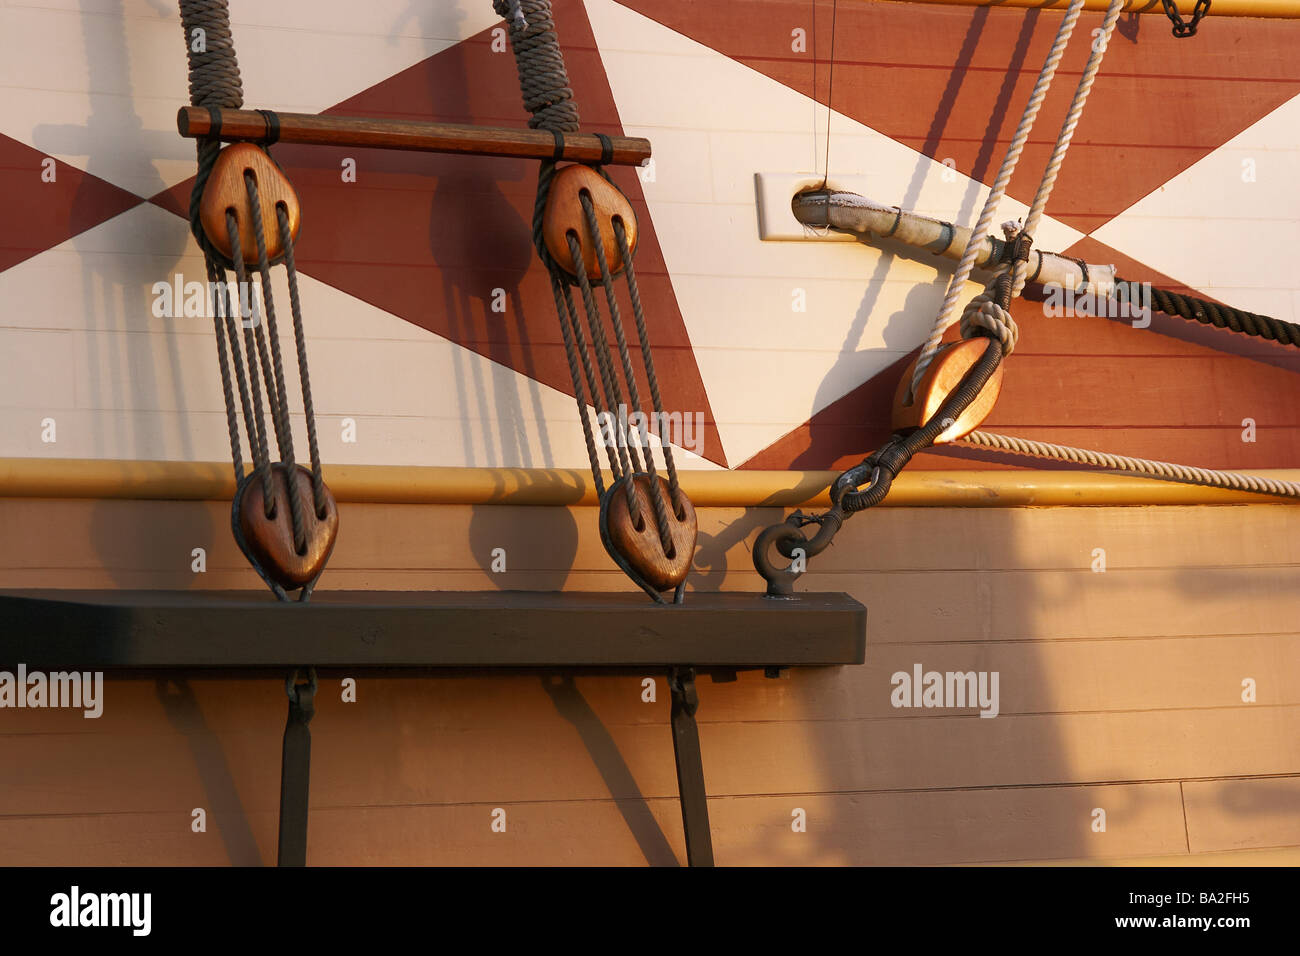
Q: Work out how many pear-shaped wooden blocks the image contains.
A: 4